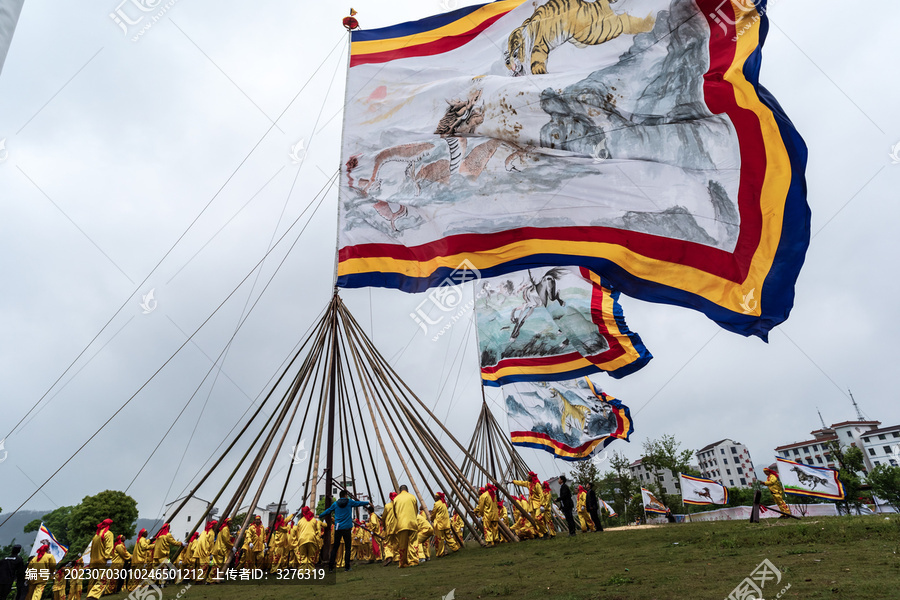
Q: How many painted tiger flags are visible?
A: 2